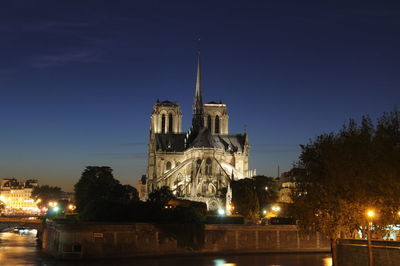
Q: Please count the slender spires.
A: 1